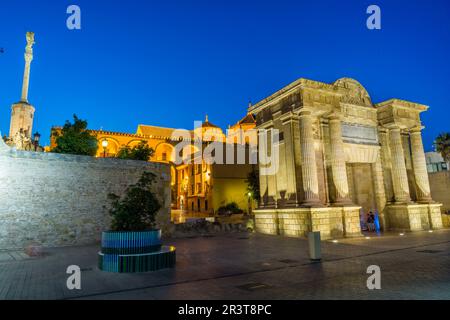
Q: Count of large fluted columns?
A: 4